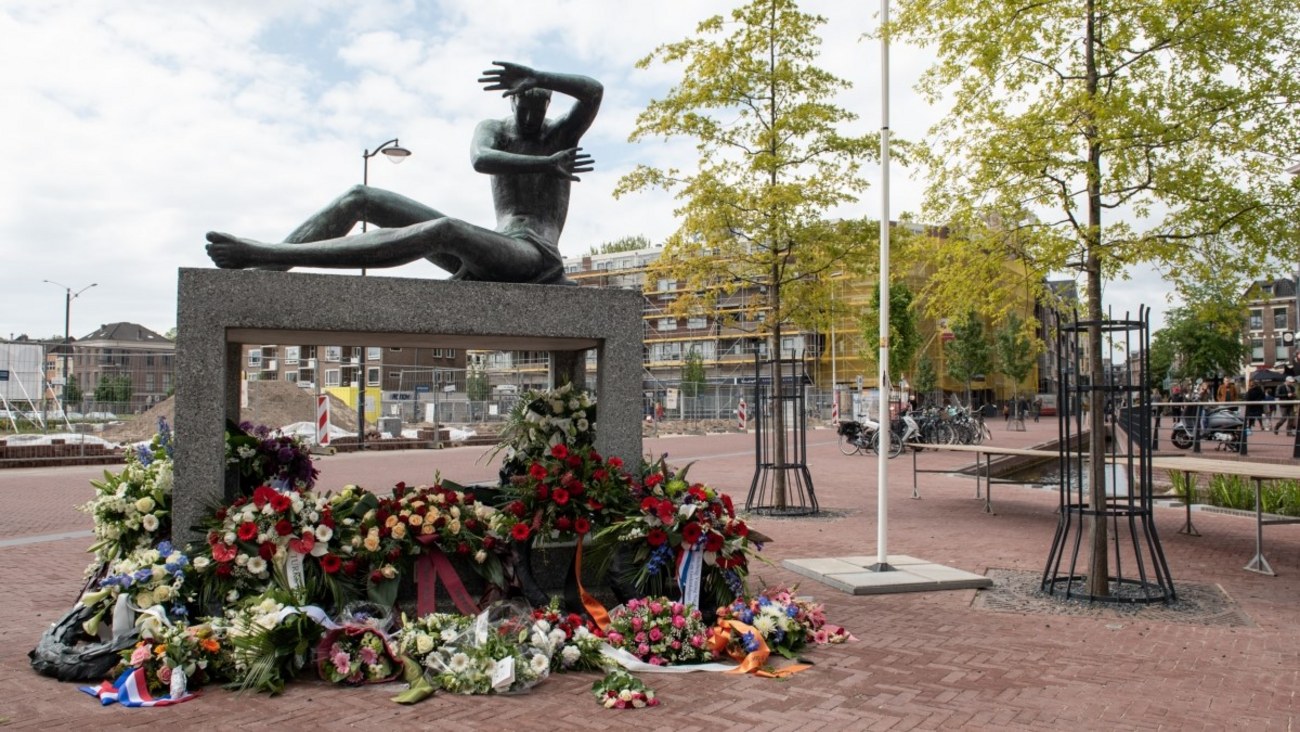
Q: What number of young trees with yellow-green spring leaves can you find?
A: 2